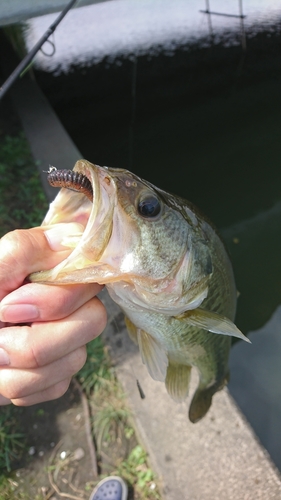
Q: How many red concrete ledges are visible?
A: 0